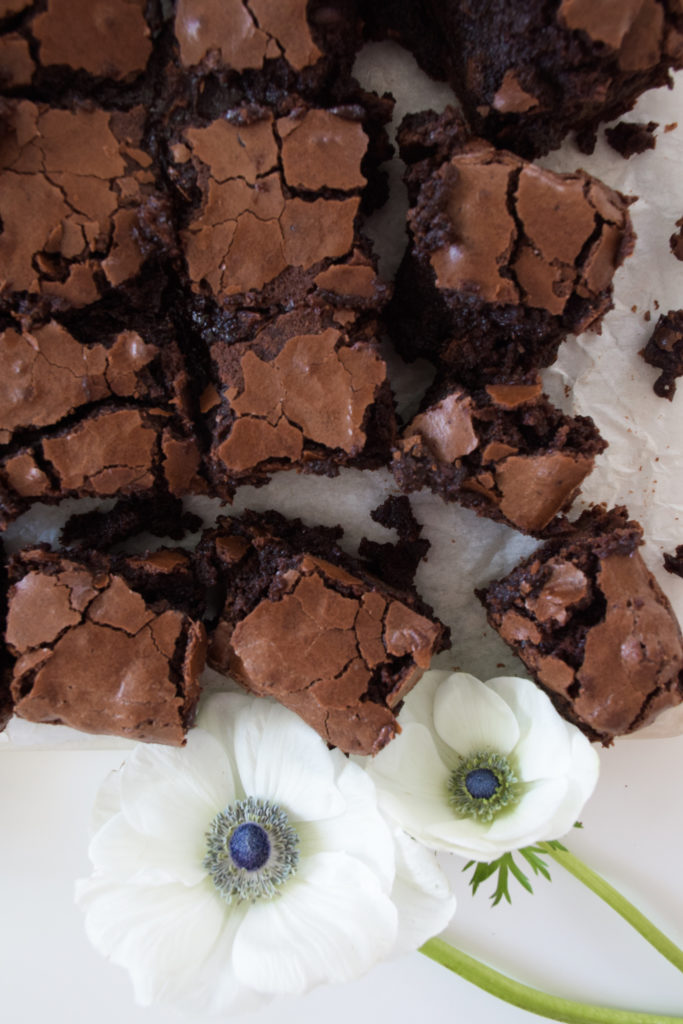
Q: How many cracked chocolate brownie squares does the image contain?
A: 12